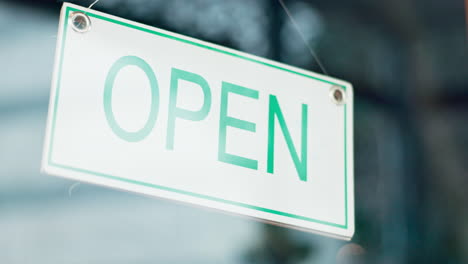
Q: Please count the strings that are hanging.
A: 2